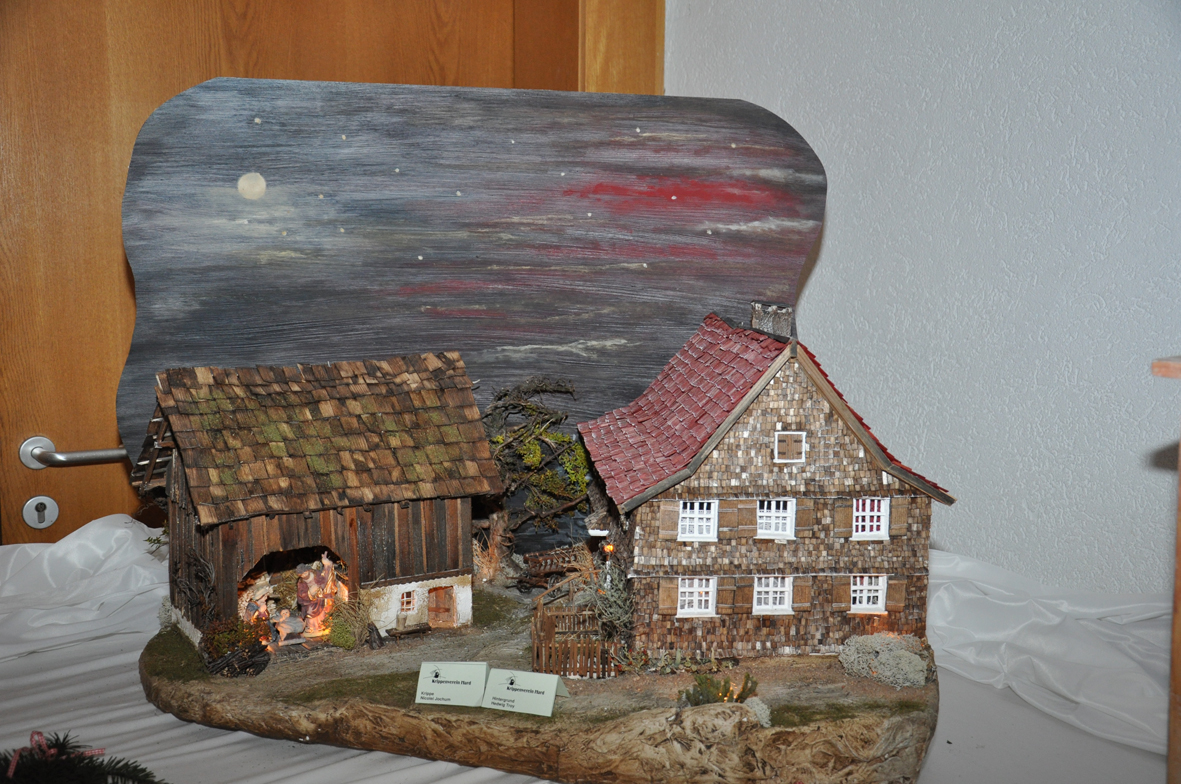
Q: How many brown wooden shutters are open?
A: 12